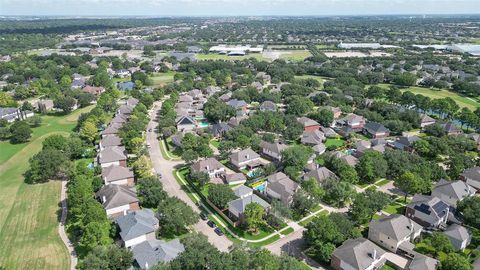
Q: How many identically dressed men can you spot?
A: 0